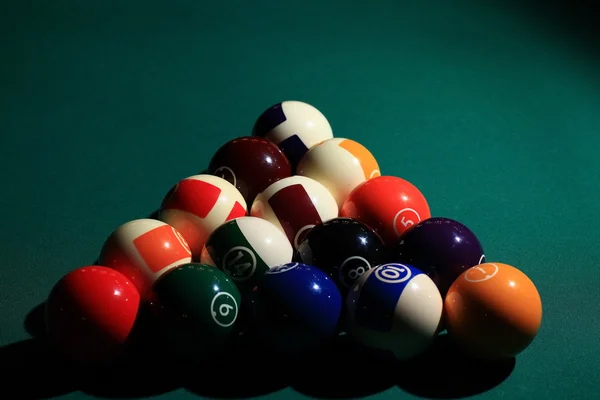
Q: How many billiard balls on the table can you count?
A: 15